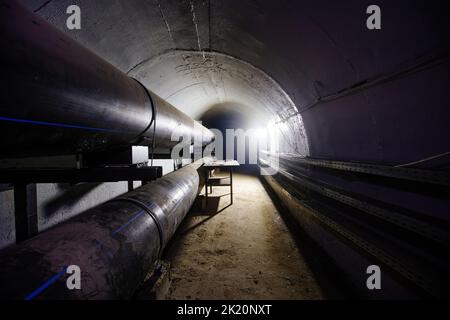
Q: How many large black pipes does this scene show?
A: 2